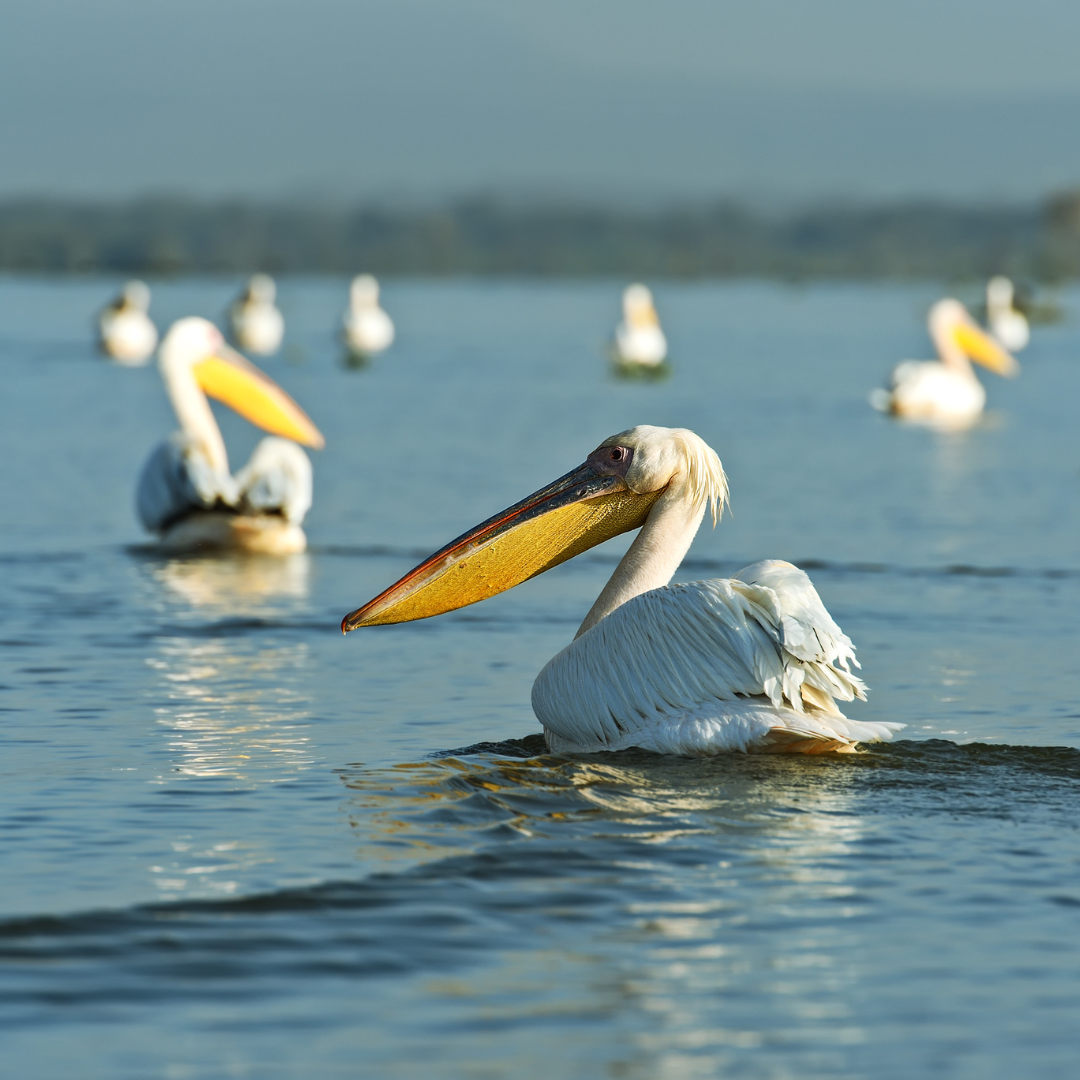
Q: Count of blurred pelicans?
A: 7